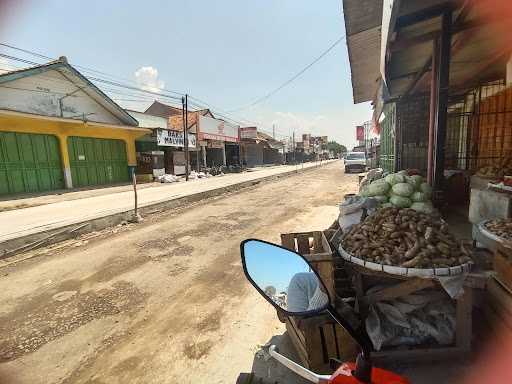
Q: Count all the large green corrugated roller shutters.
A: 2